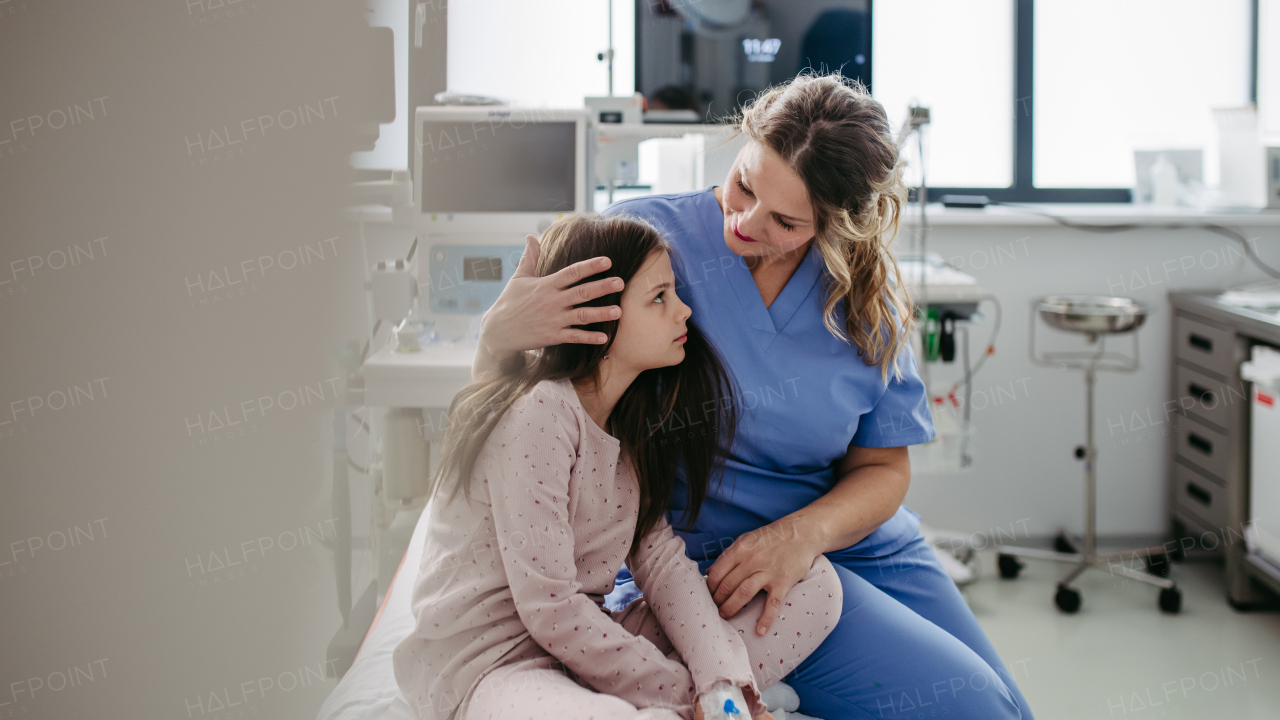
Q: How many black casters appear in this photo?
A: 5